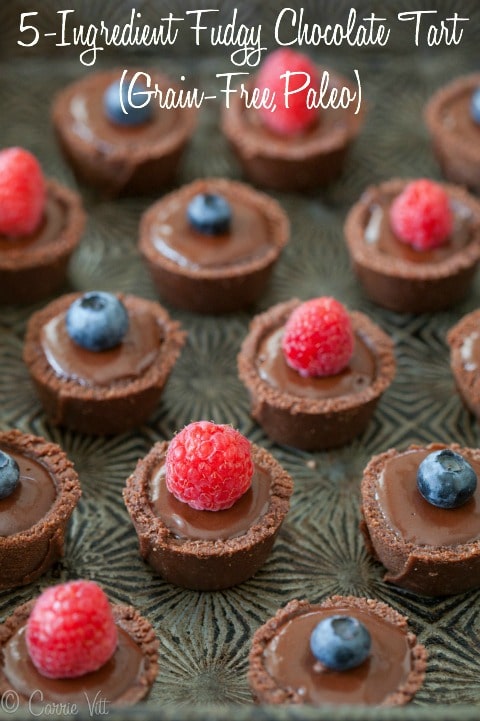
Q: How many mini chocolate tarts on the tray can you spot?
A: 14